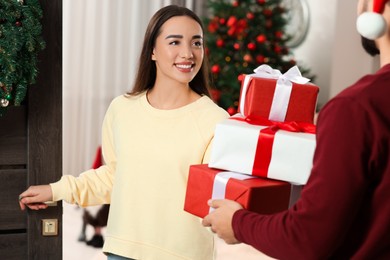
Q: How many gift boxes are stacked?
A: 3